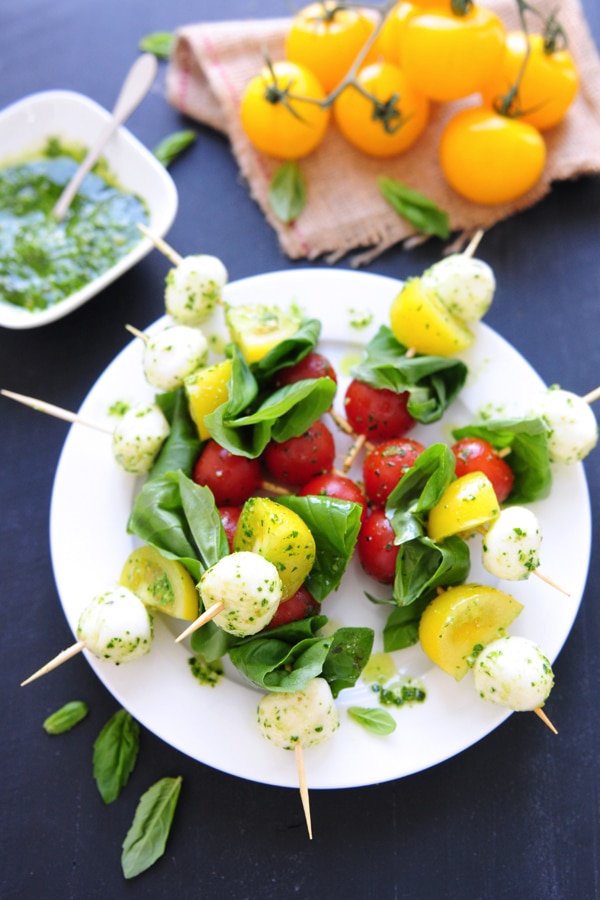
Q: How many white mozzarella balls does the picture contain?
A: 10